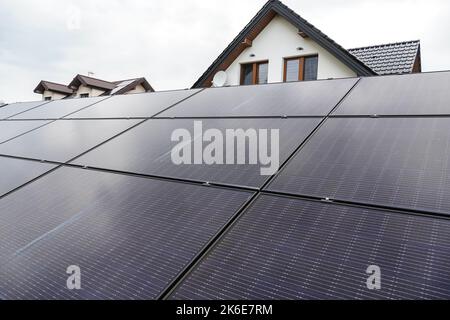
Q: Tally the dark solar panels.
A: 12